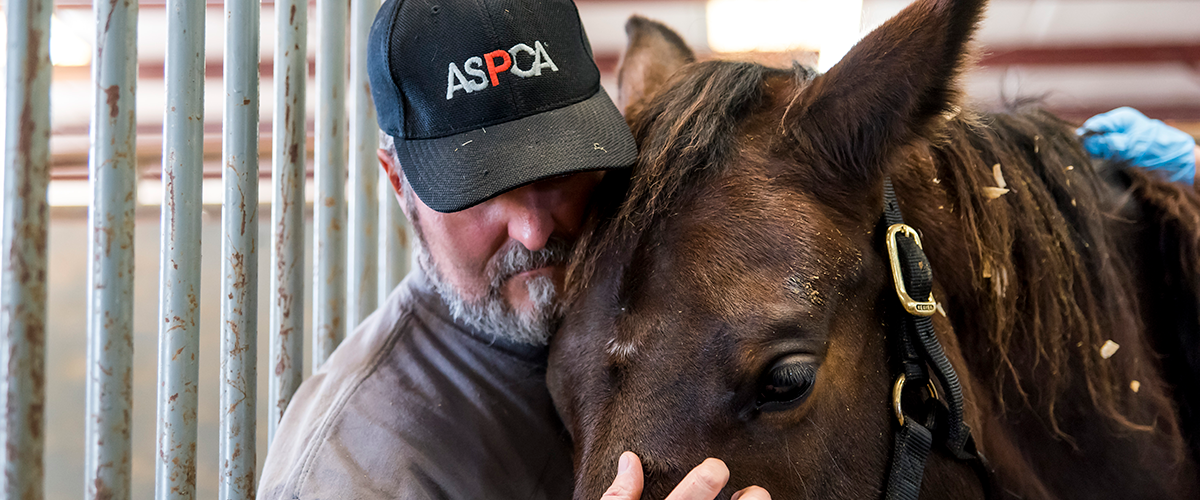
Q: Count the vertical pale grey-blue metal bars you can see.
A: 8